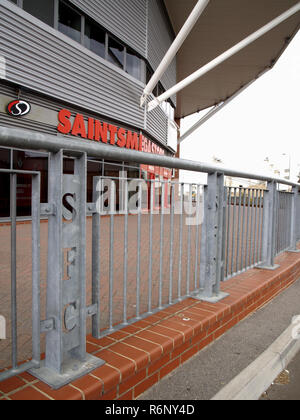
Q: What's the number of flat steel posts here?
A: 4